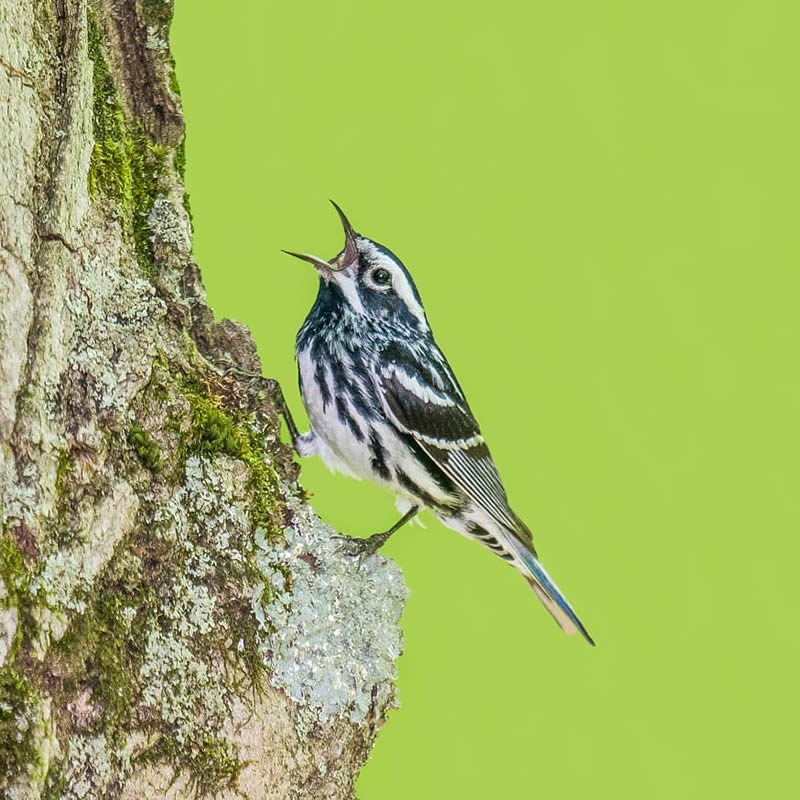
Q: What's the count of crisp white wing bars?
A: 2